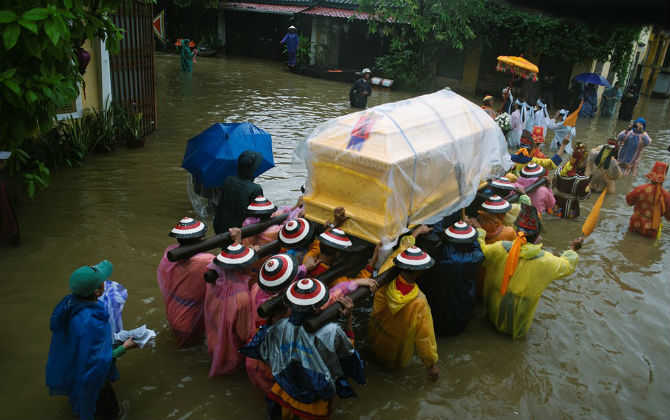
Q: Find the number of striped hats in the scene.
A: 12